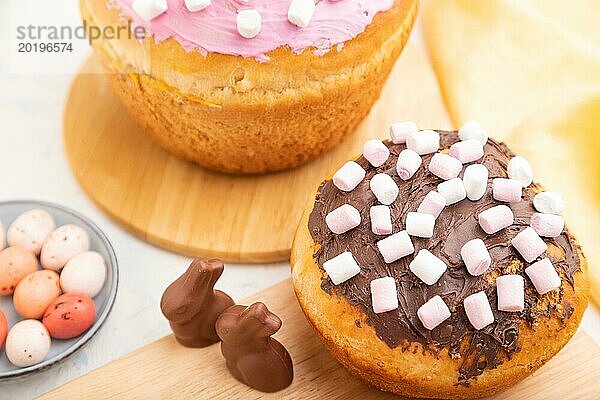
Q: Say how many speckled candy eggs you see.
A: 9